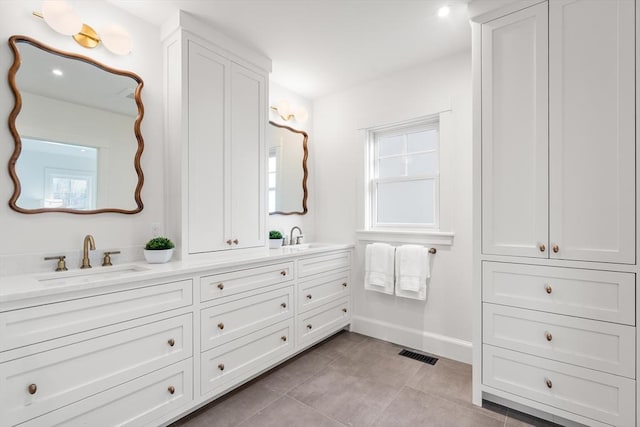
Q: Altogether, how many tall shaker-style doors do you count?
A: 4